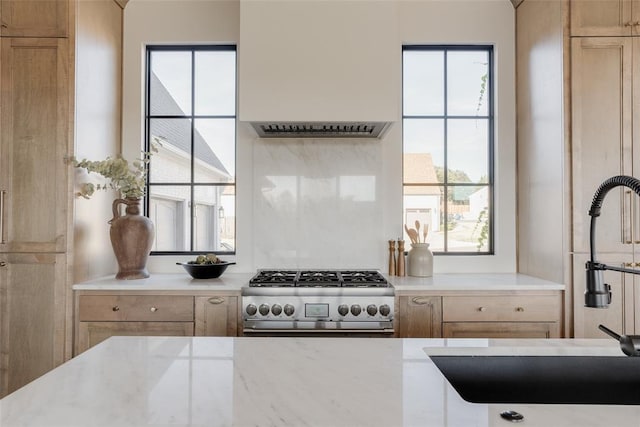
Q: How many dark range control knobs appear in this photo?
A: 8